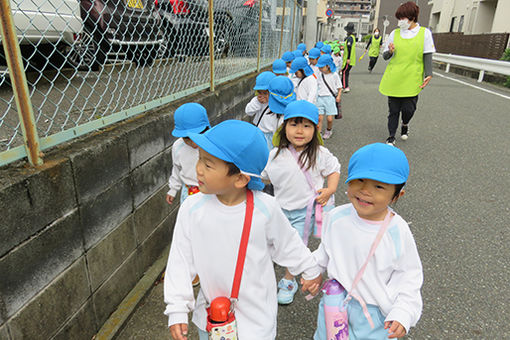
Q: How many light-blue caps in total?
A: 15